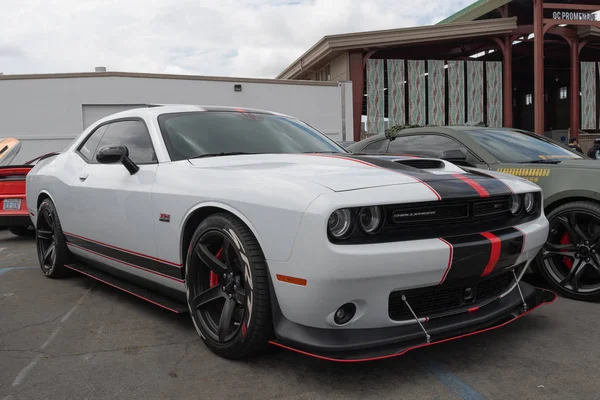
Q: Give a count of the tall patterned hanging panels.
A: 8